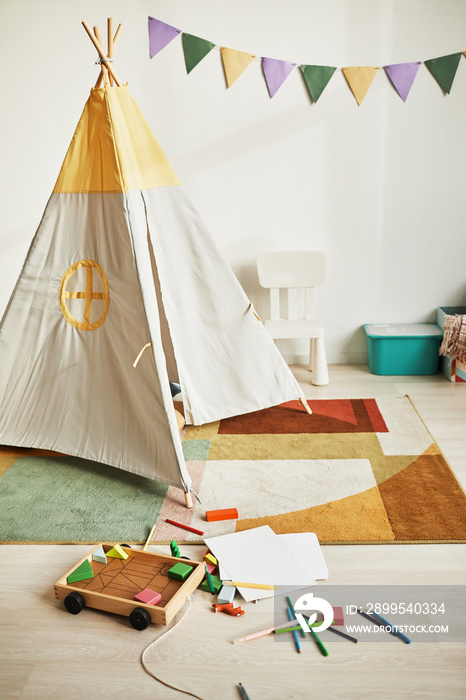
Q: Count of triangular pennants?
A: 8